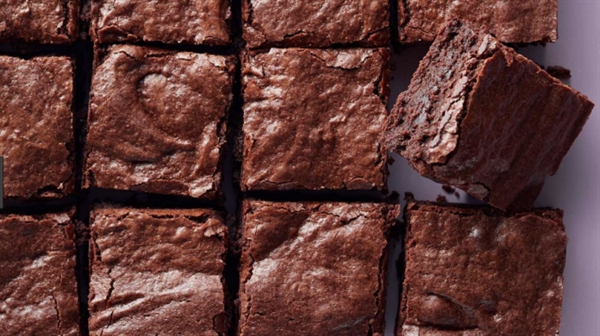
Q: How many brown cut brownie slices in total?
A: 12